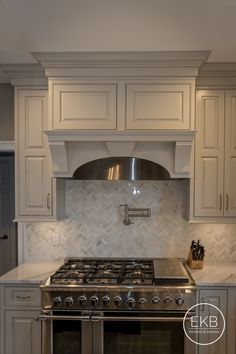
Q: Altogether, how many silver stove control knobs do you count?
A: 11